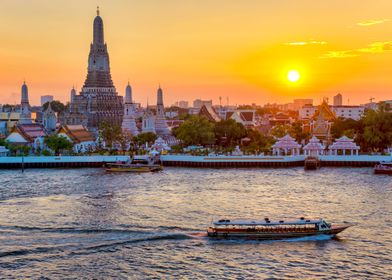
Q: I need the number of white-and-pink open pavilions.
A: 3